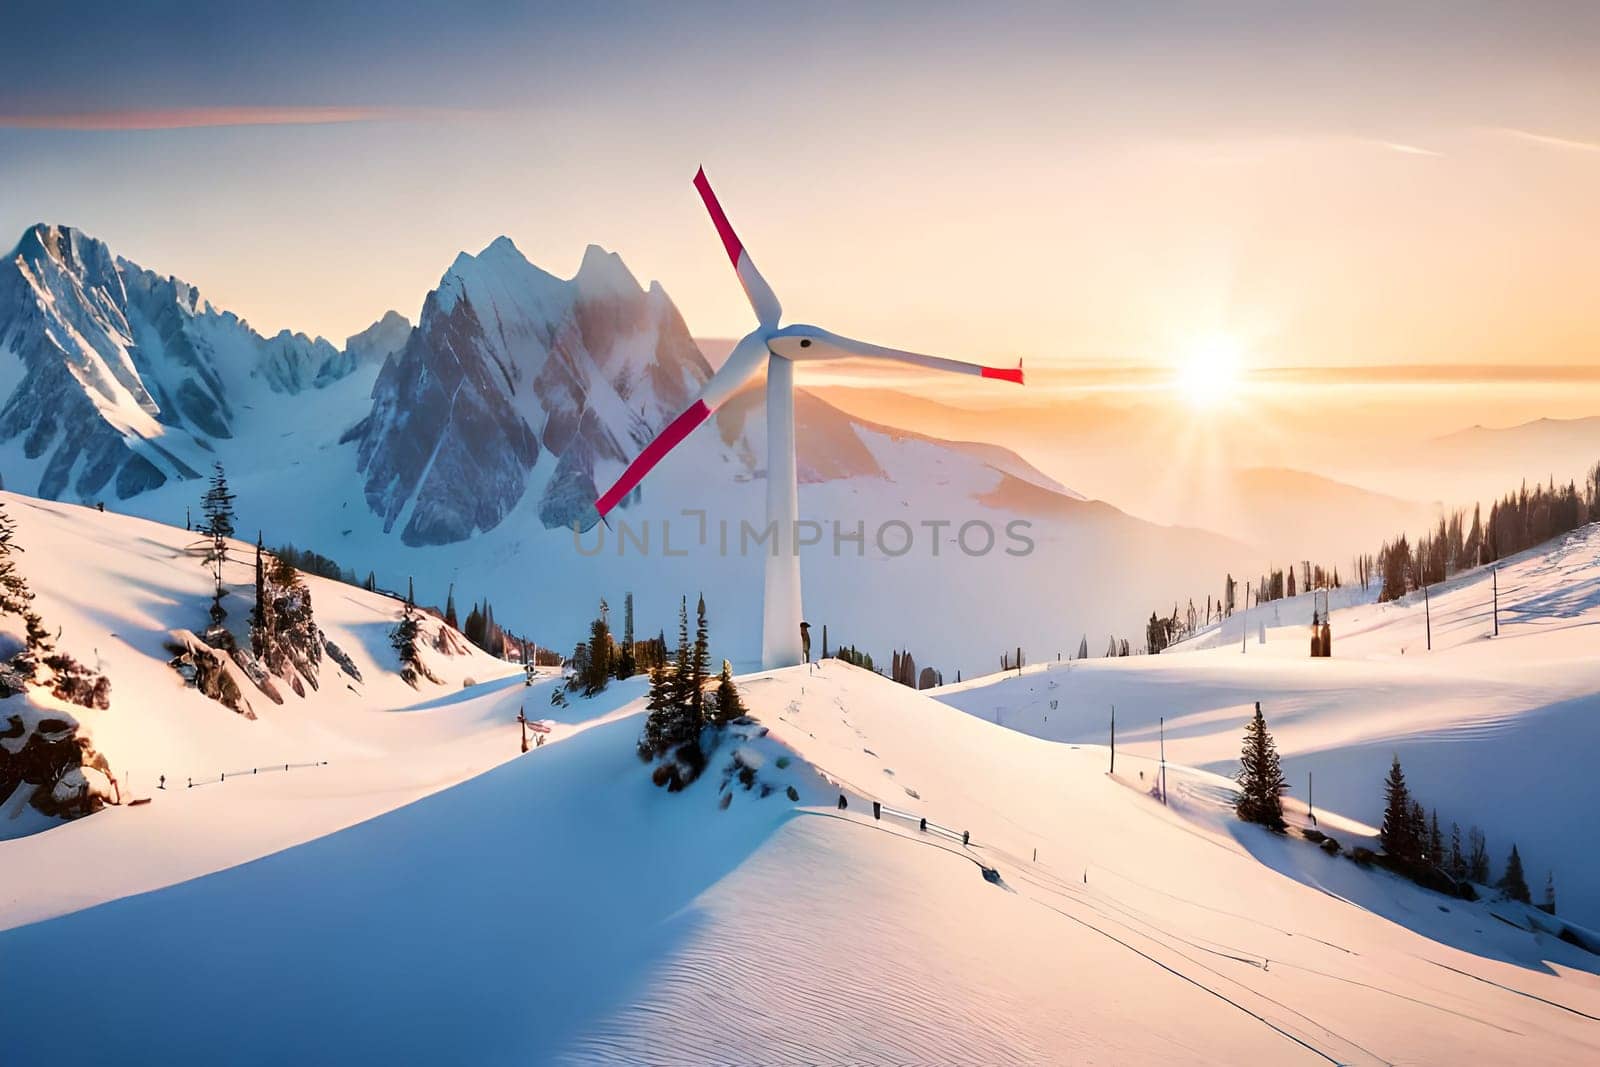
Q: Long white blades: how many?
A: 3